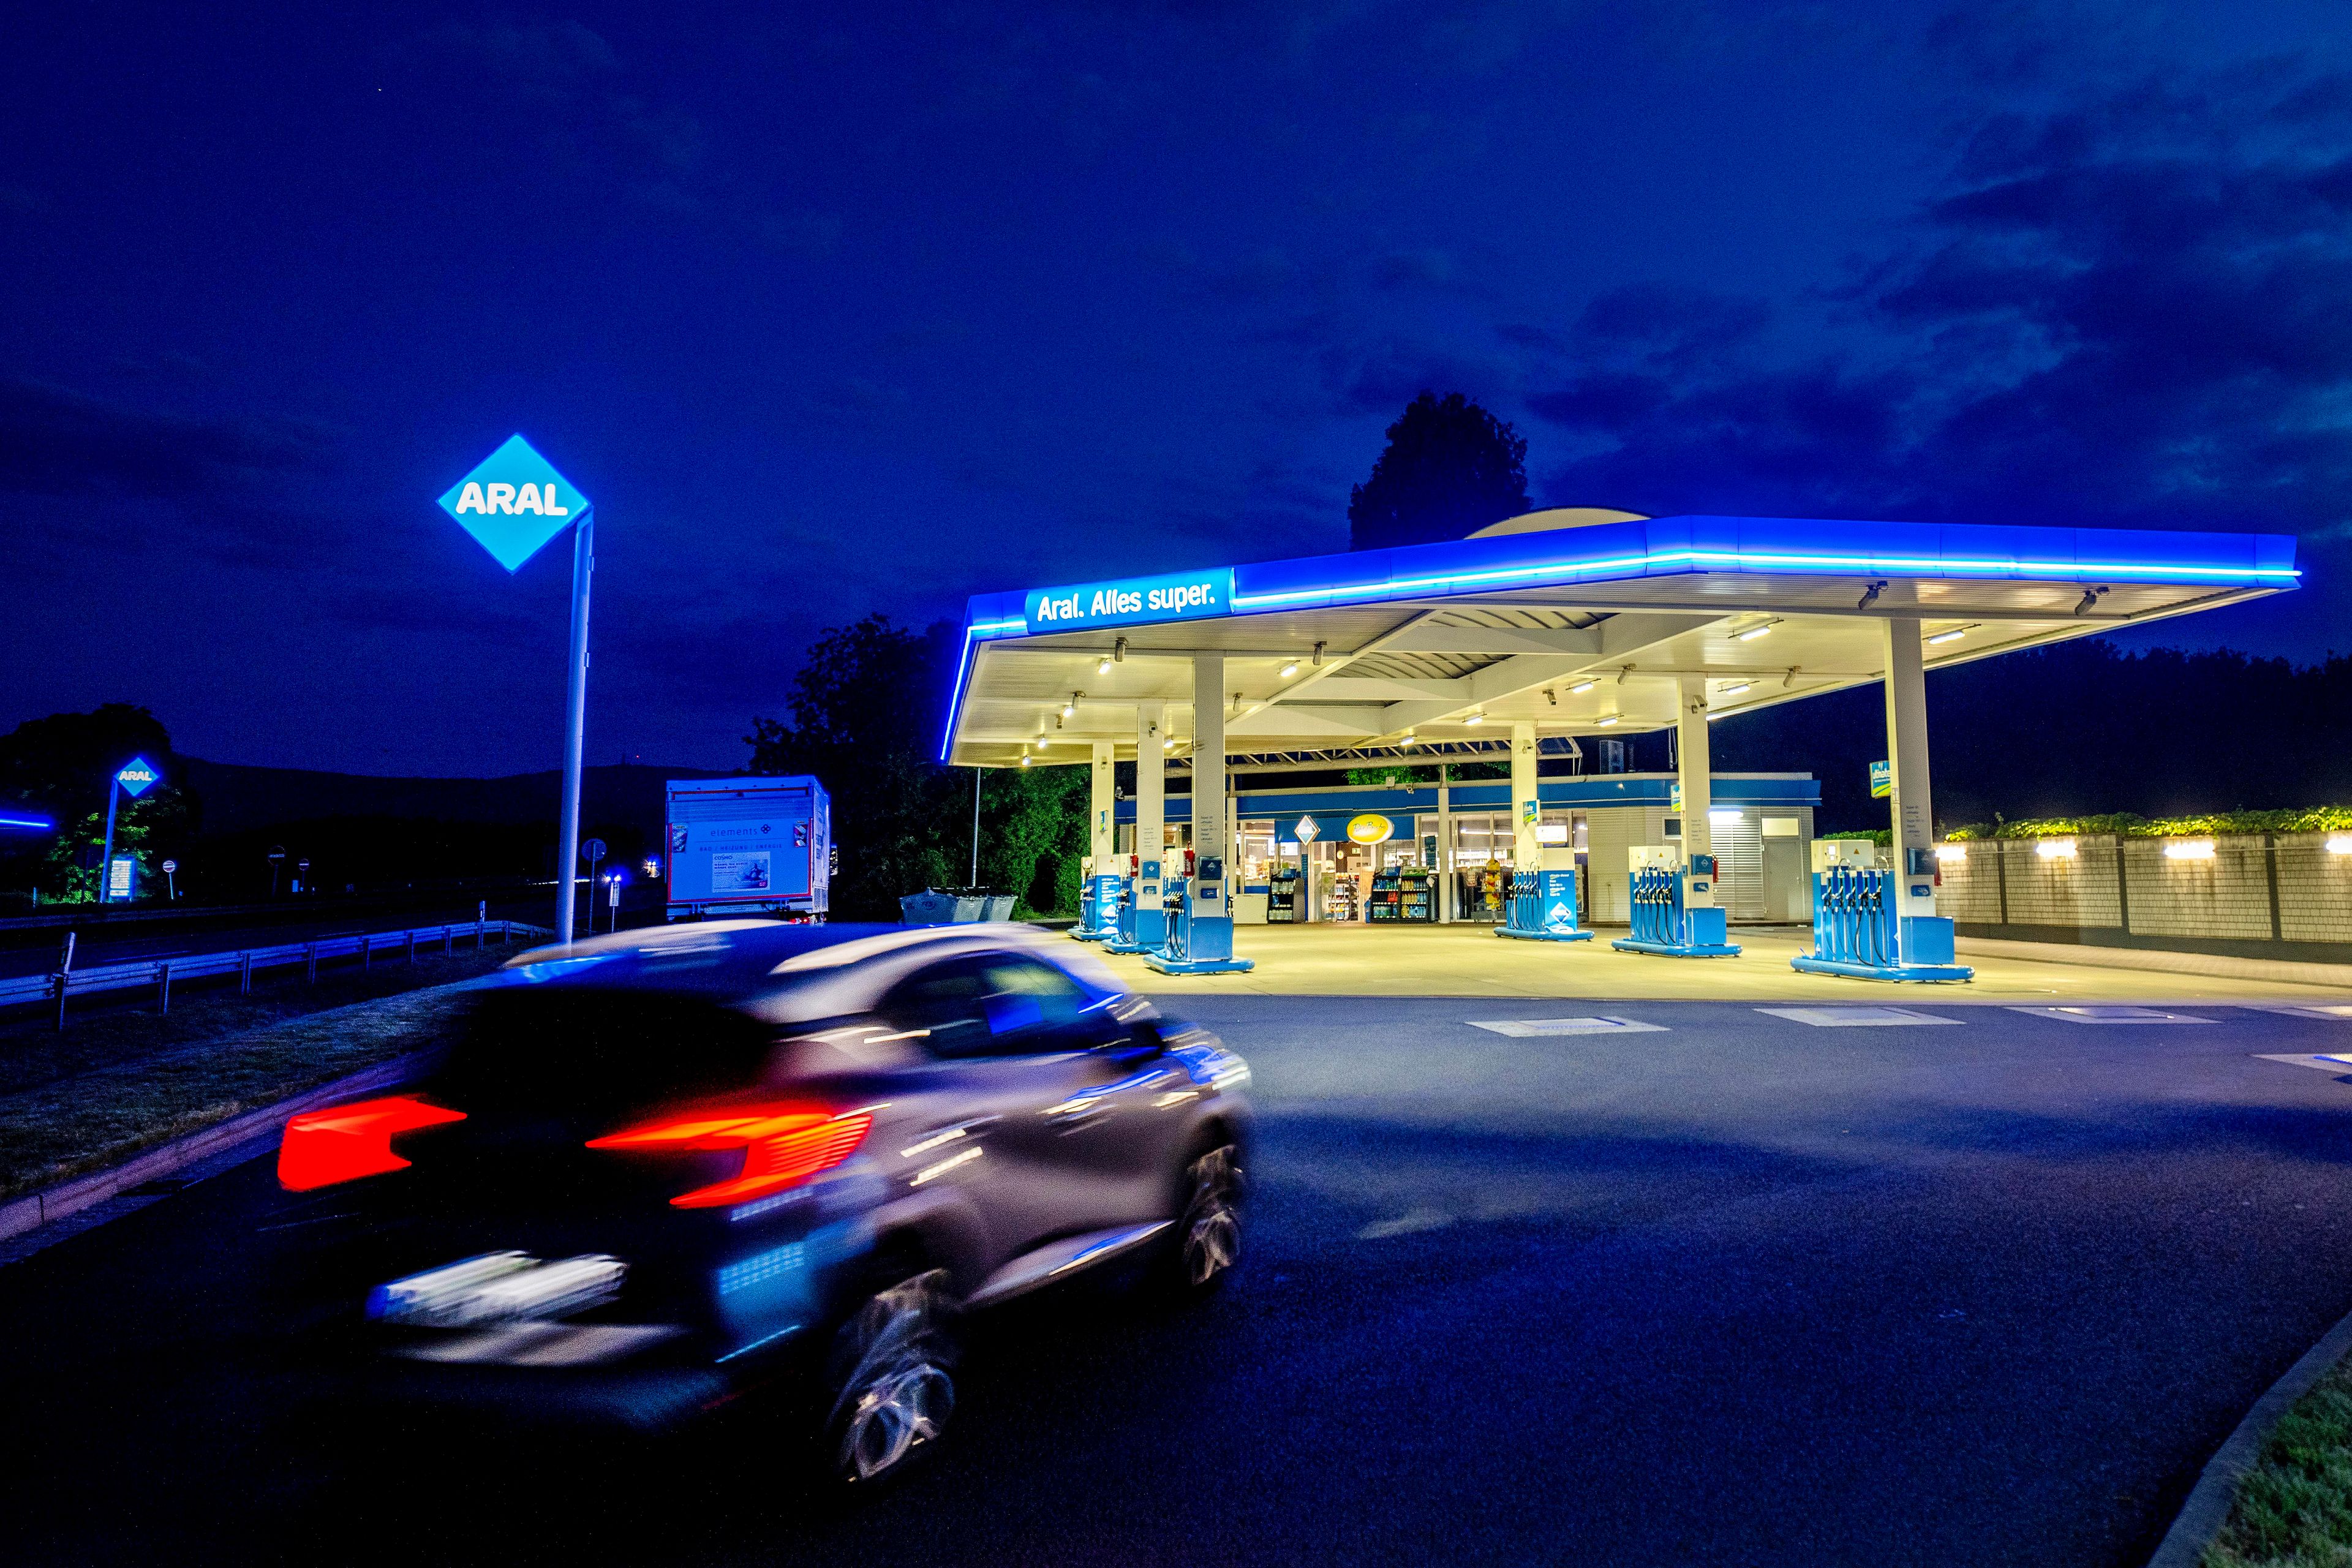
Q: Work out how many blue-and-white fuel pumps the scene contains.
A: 6